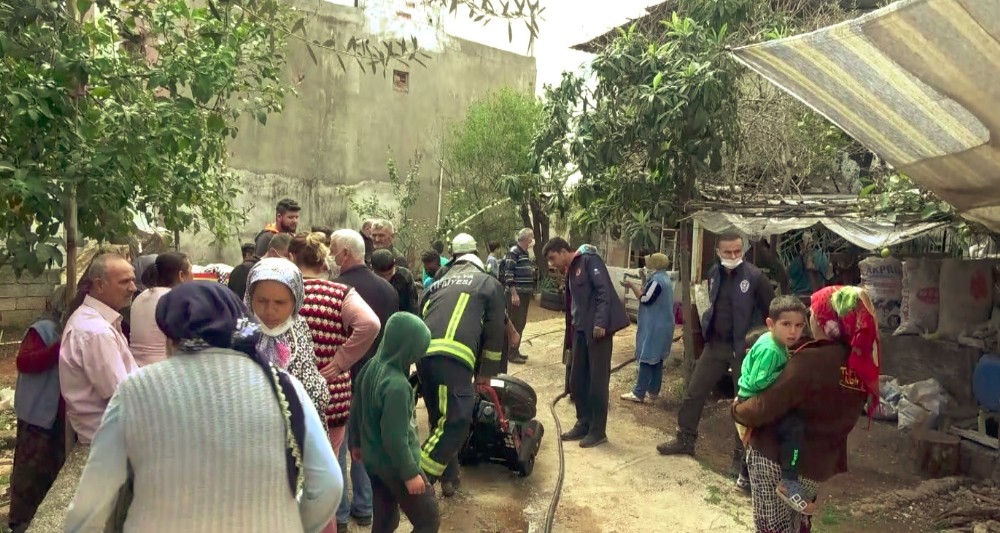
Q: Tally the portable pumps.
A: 1